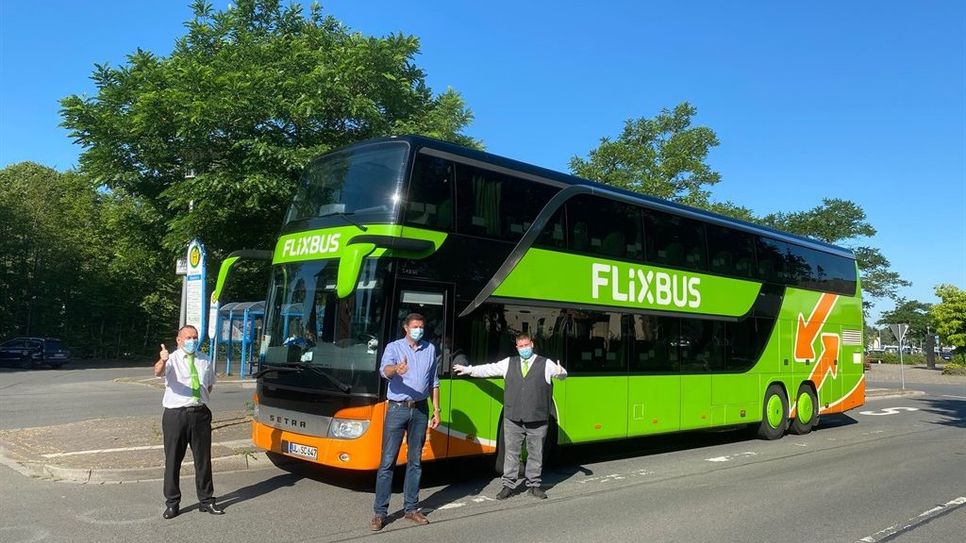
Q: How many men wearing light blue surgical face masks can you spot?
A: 3